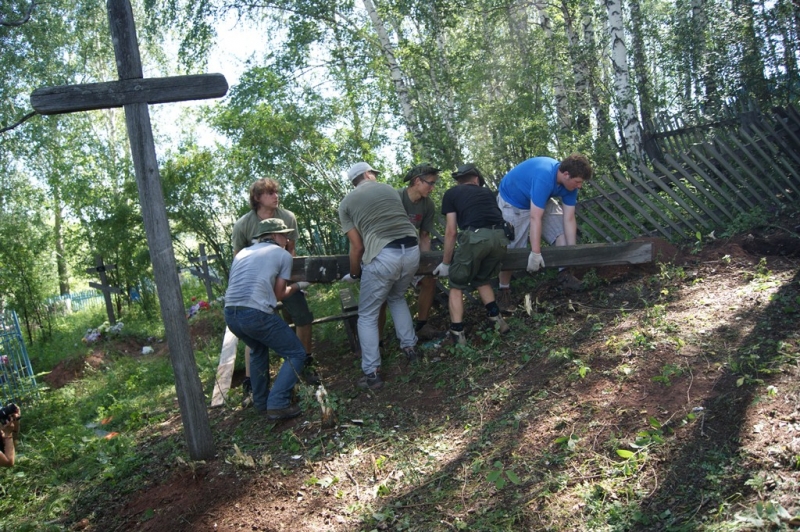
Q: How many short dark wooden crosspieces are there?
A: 4